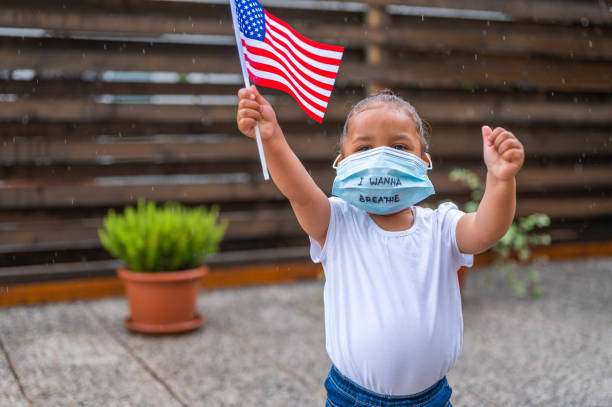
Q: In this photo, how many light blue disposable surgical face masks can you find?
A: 1